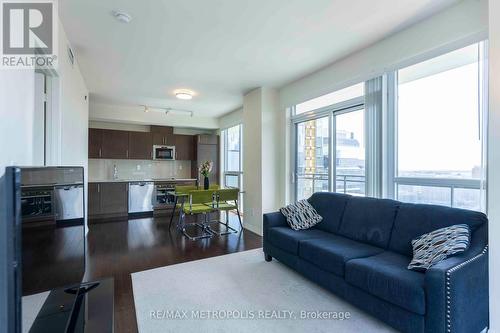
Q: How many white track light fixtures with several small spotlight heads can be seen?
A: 1